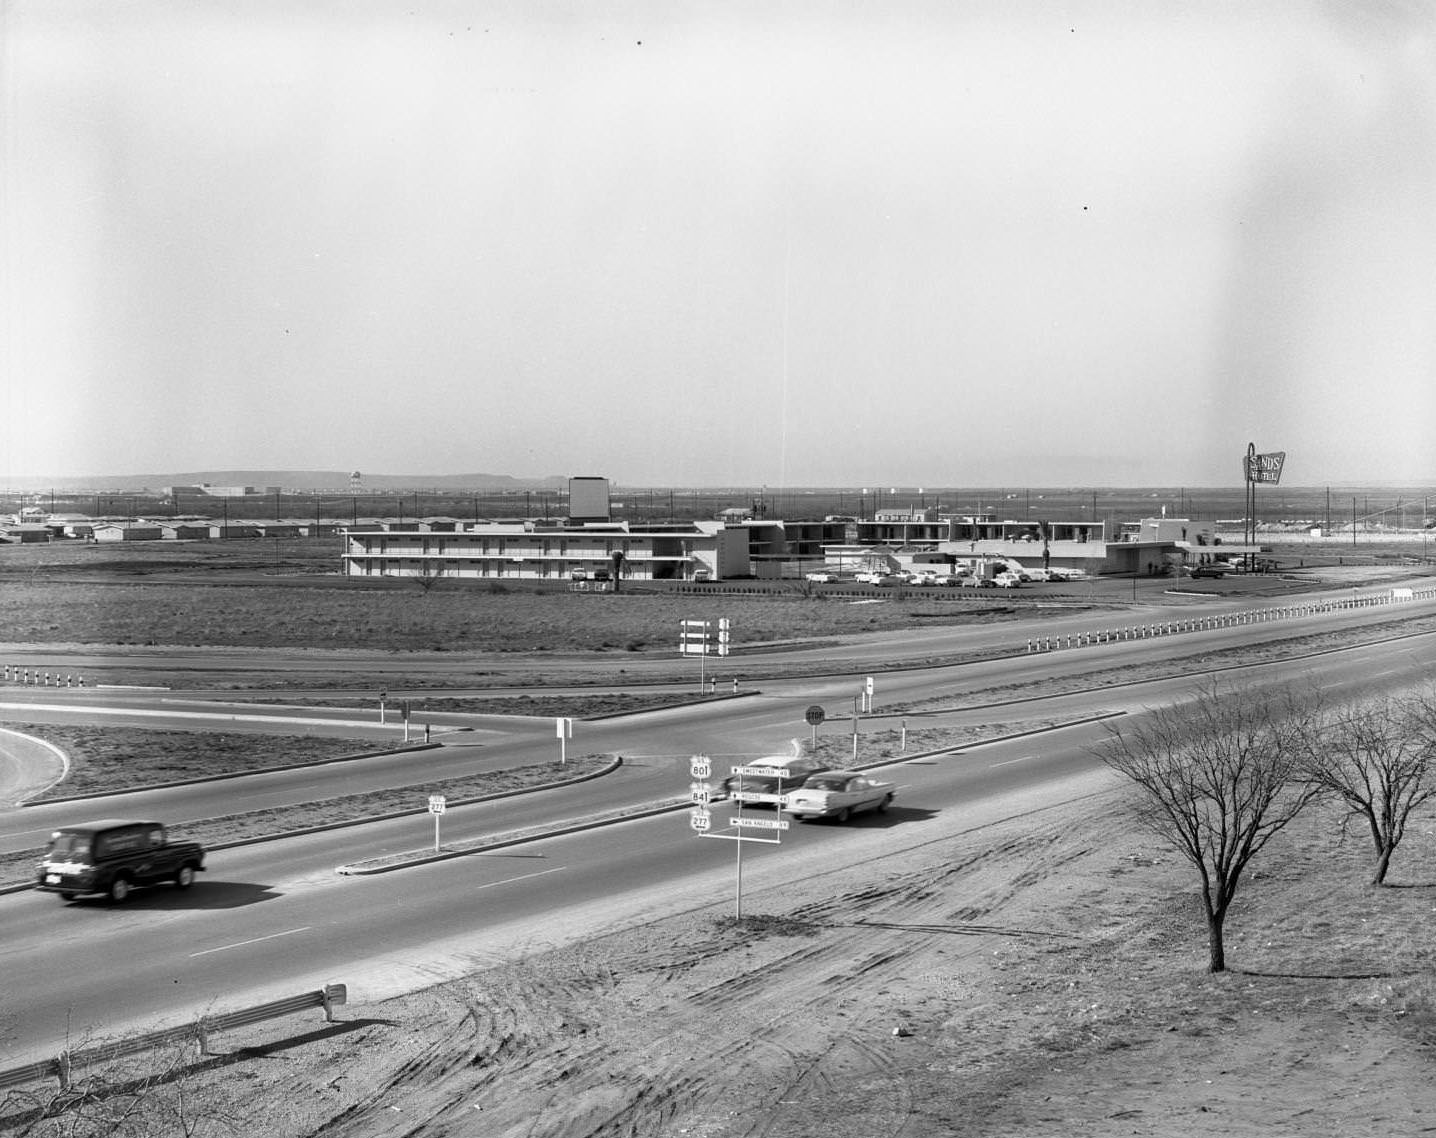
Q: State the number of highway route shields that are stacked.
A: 3